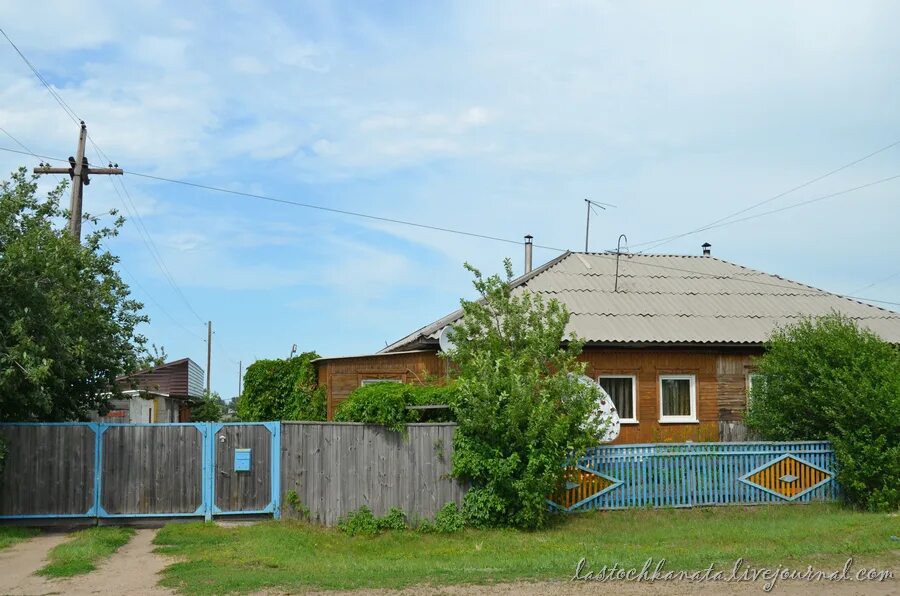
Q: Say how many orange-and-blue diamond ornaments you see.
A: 2